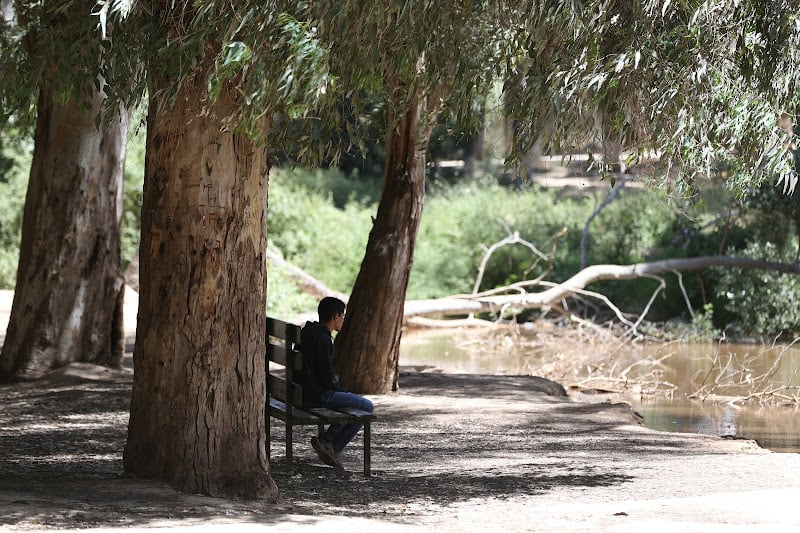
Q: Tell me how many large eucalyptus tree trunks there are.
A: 3